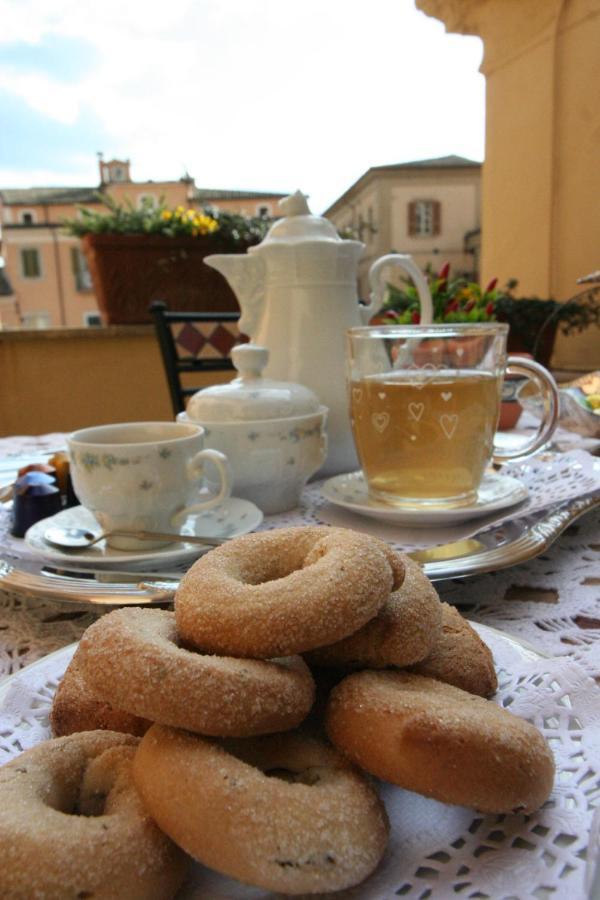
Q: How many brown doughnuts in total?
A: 8